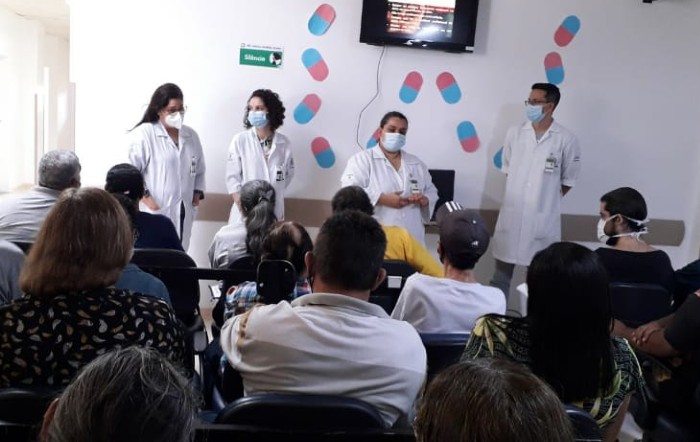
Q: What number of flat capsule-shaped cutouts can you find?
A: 11